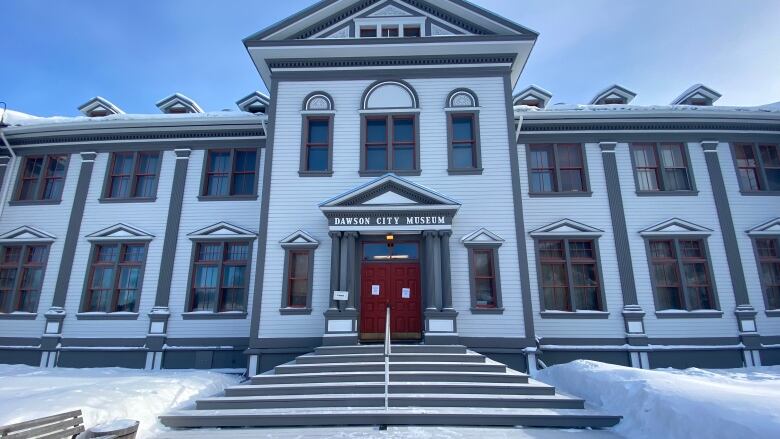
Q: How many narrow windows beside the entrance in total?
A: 2